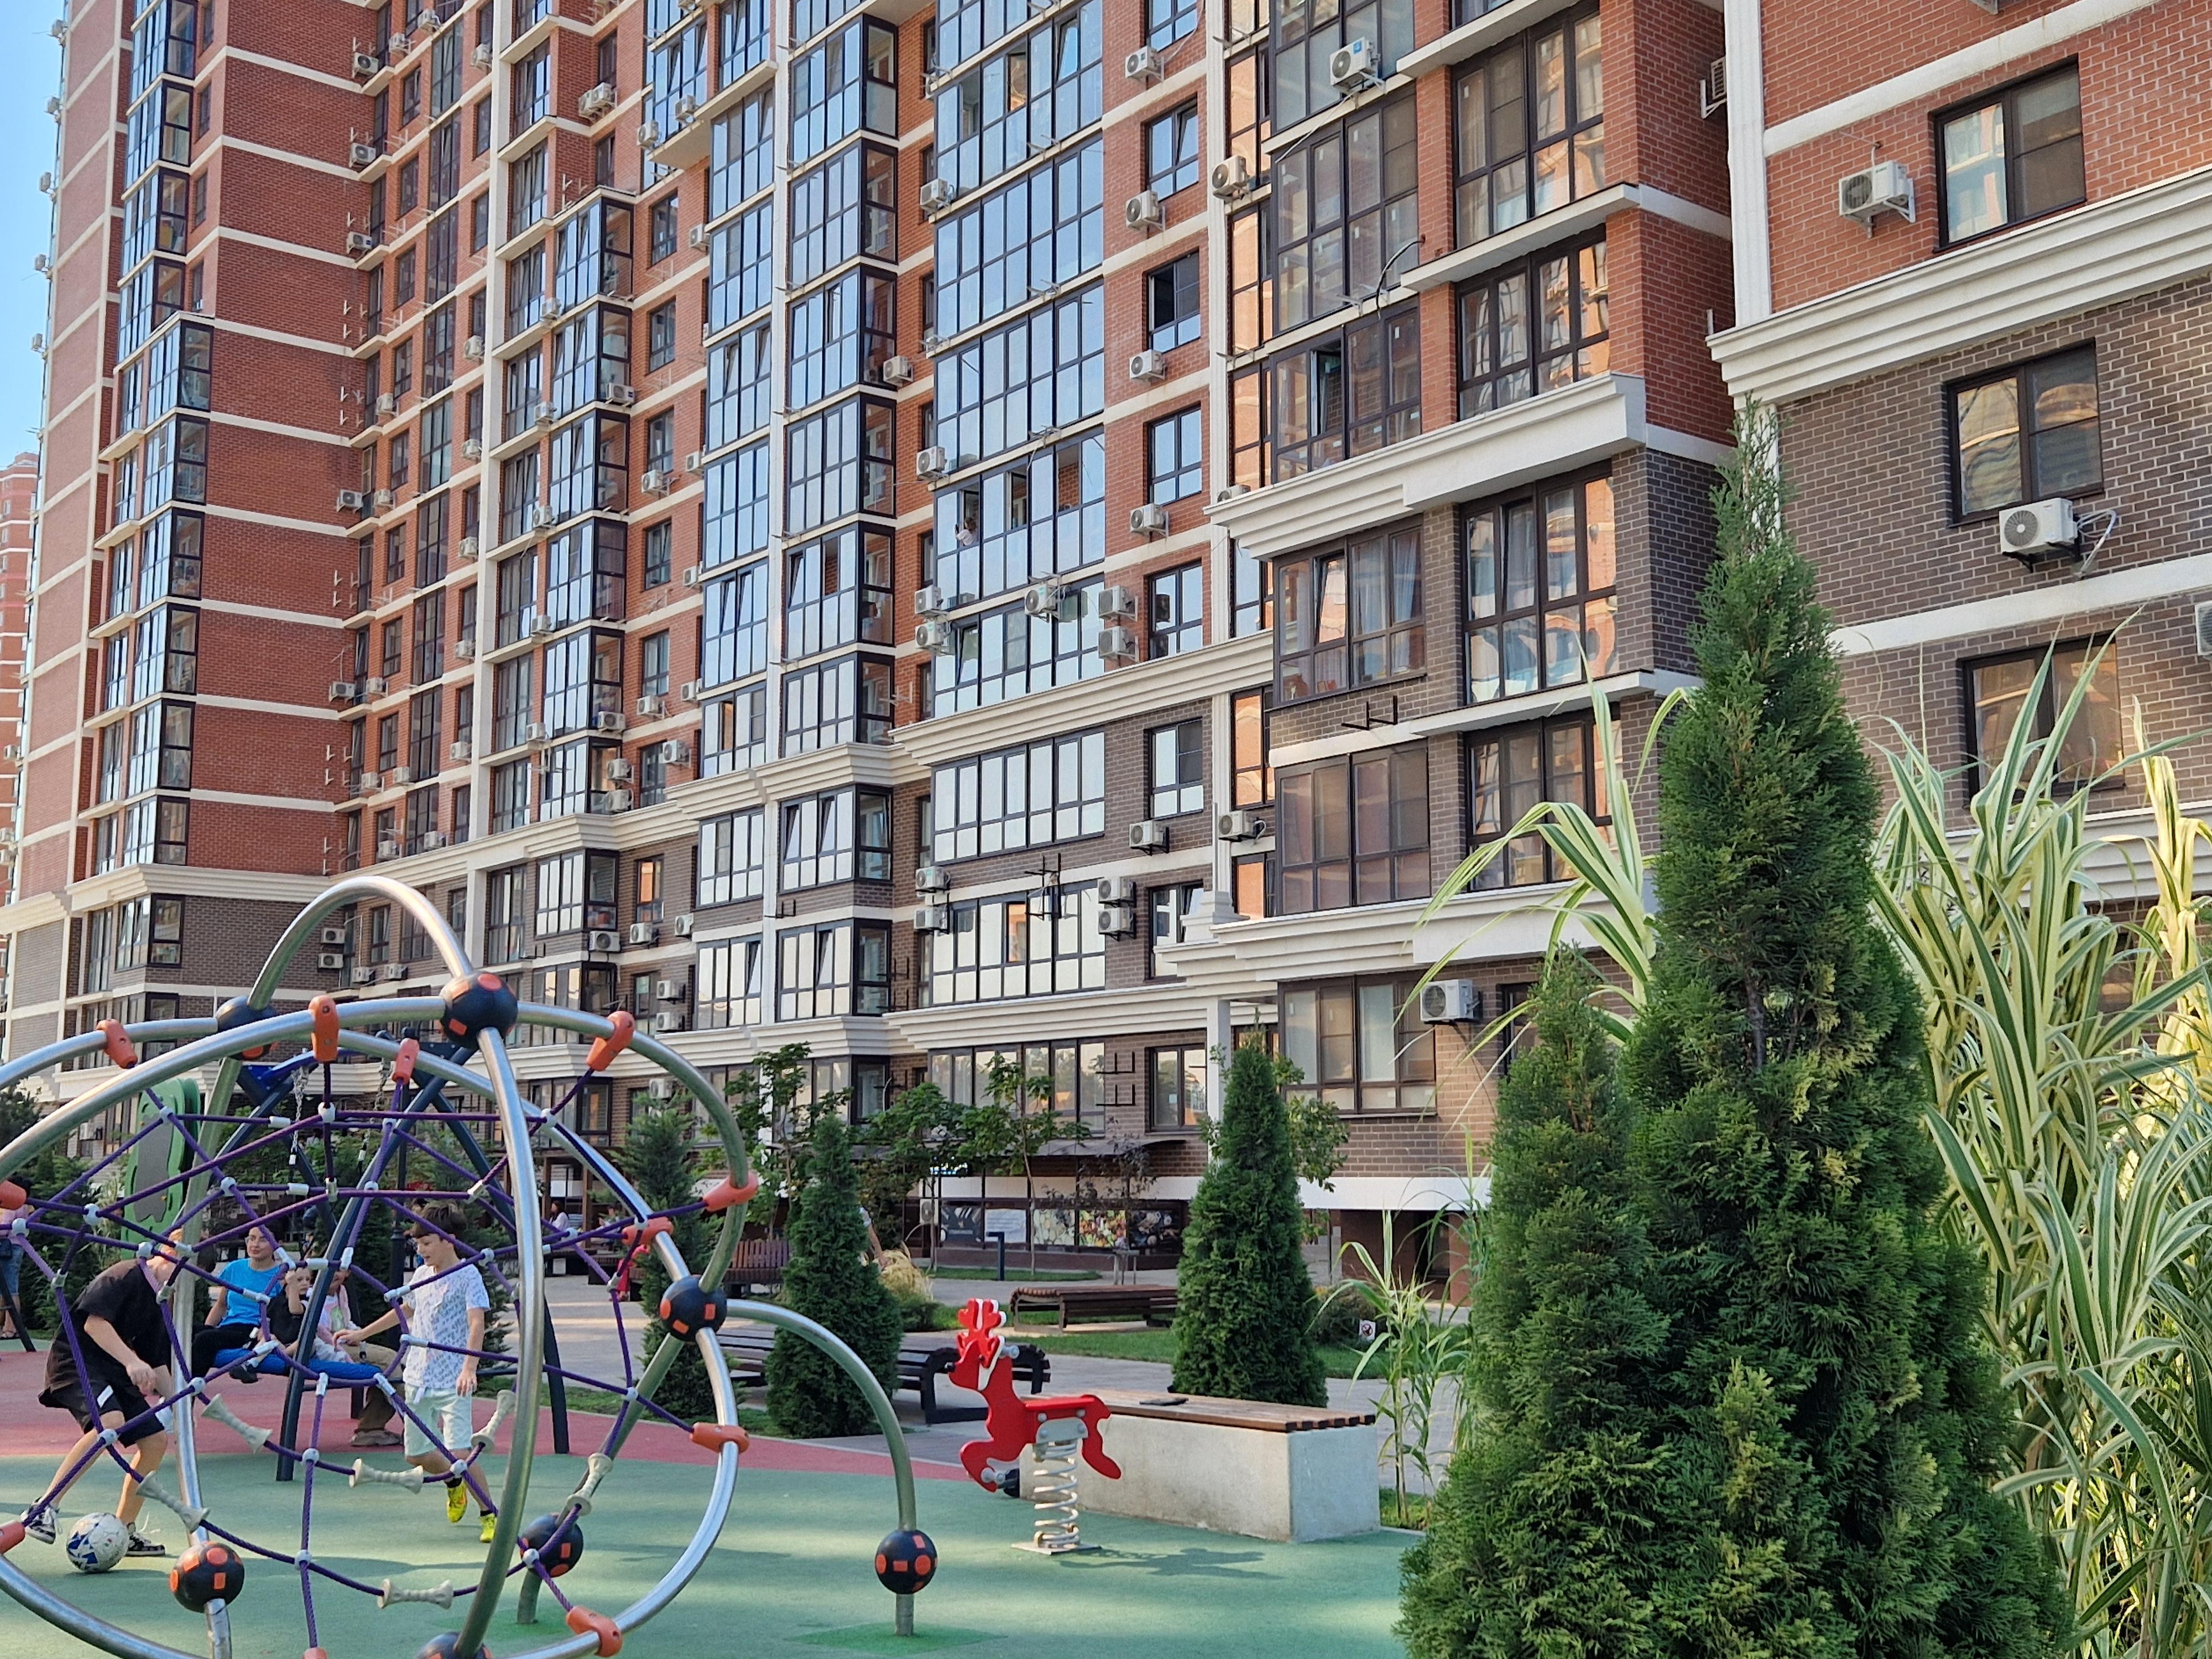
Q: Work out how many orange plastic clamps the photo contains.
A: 11